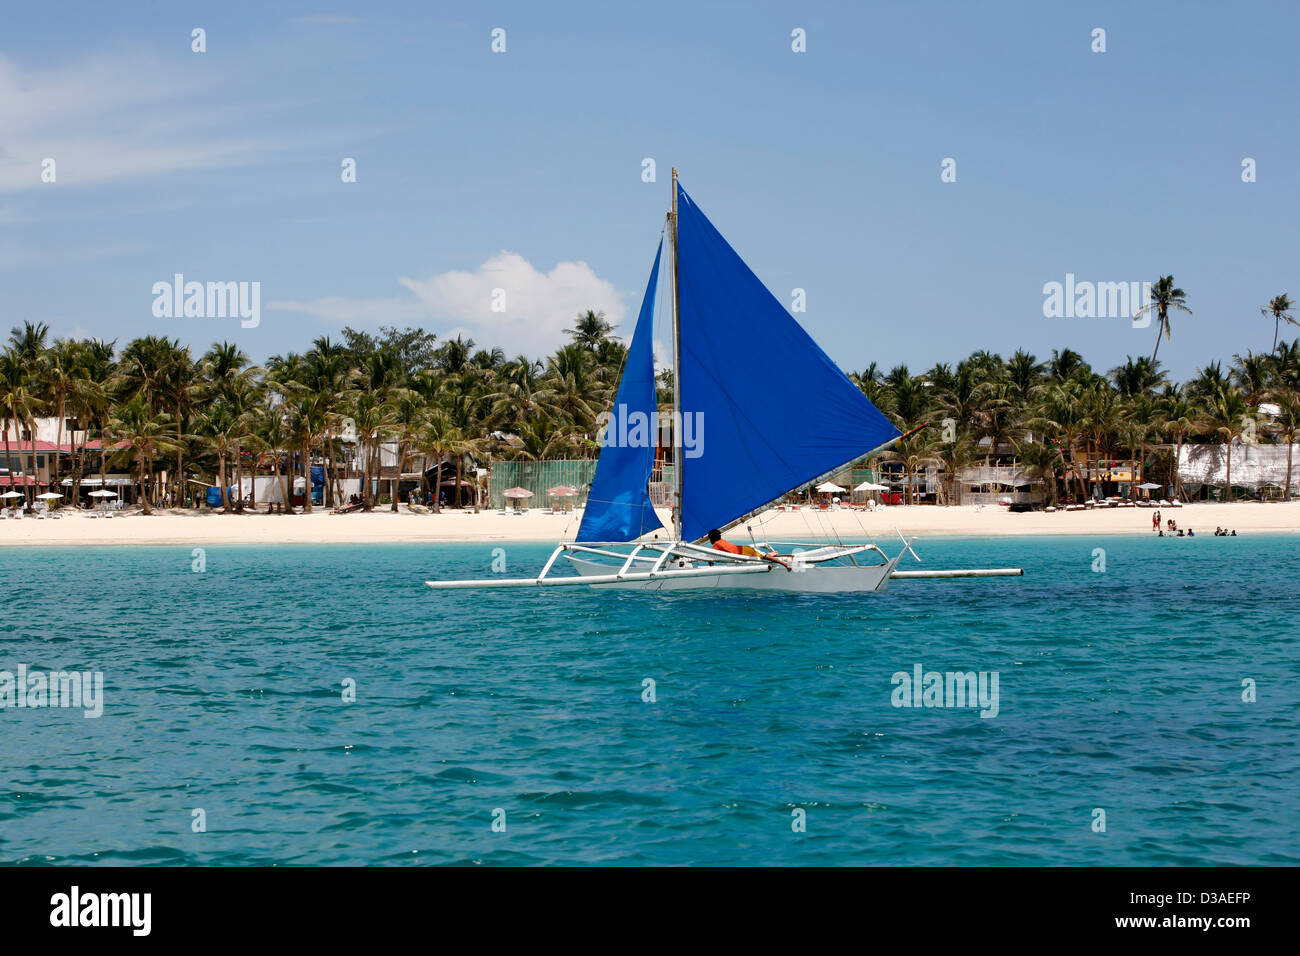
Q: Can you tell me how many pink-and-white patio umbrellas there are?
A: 2